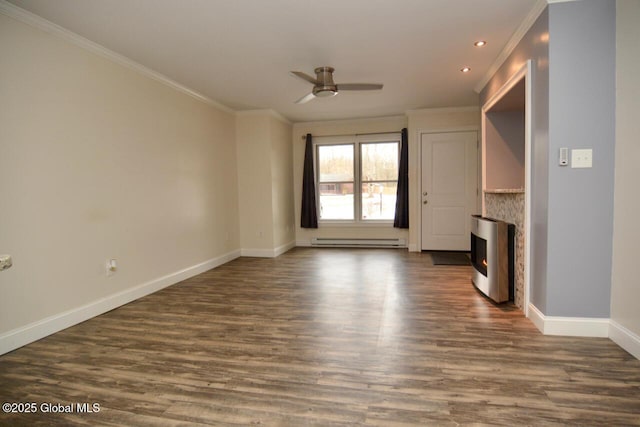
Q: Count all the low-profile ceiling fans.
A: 1